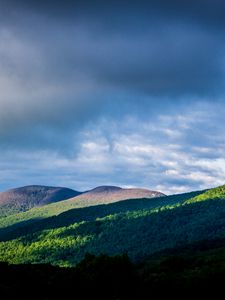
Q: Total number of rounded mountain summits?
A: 2